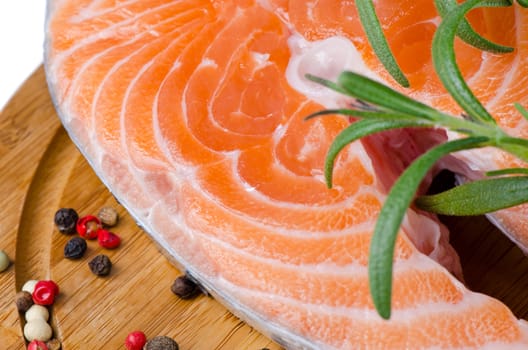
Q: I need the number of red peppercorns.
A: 5